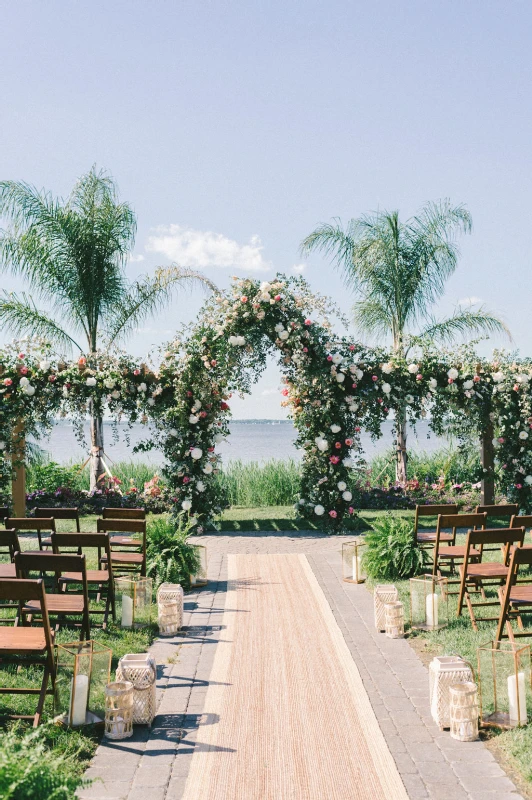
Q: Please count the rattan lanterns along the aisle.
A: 8